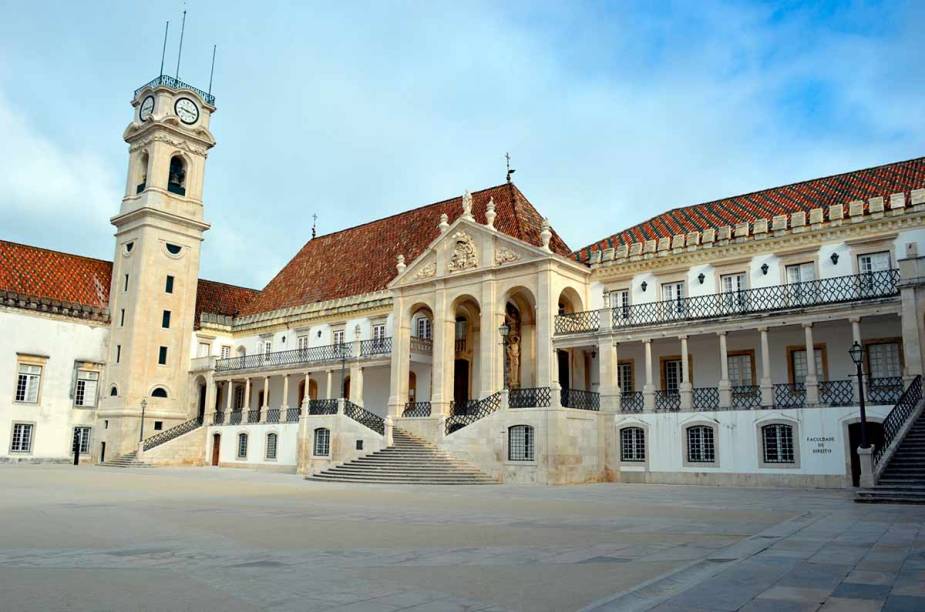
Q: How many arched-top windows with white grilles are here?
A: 7